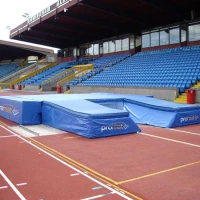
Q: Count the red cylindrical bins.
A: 4